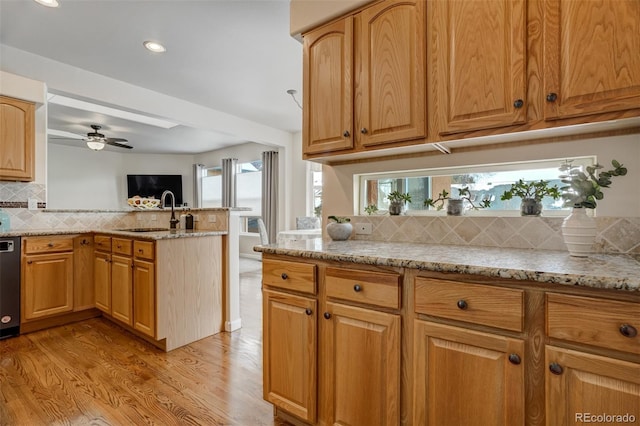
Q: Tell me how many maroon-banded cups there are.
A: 0